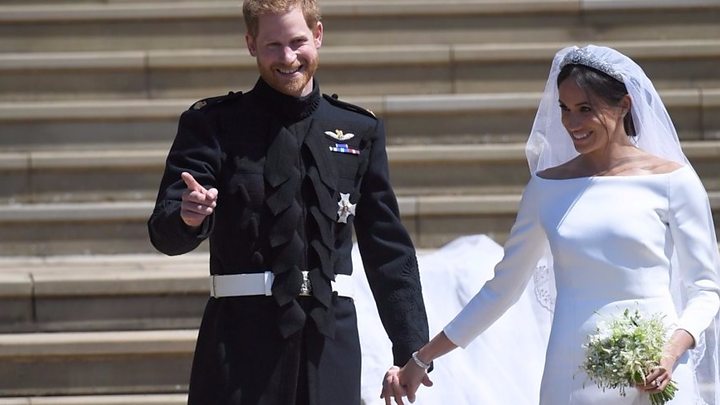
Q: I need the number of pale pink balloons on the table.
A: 0